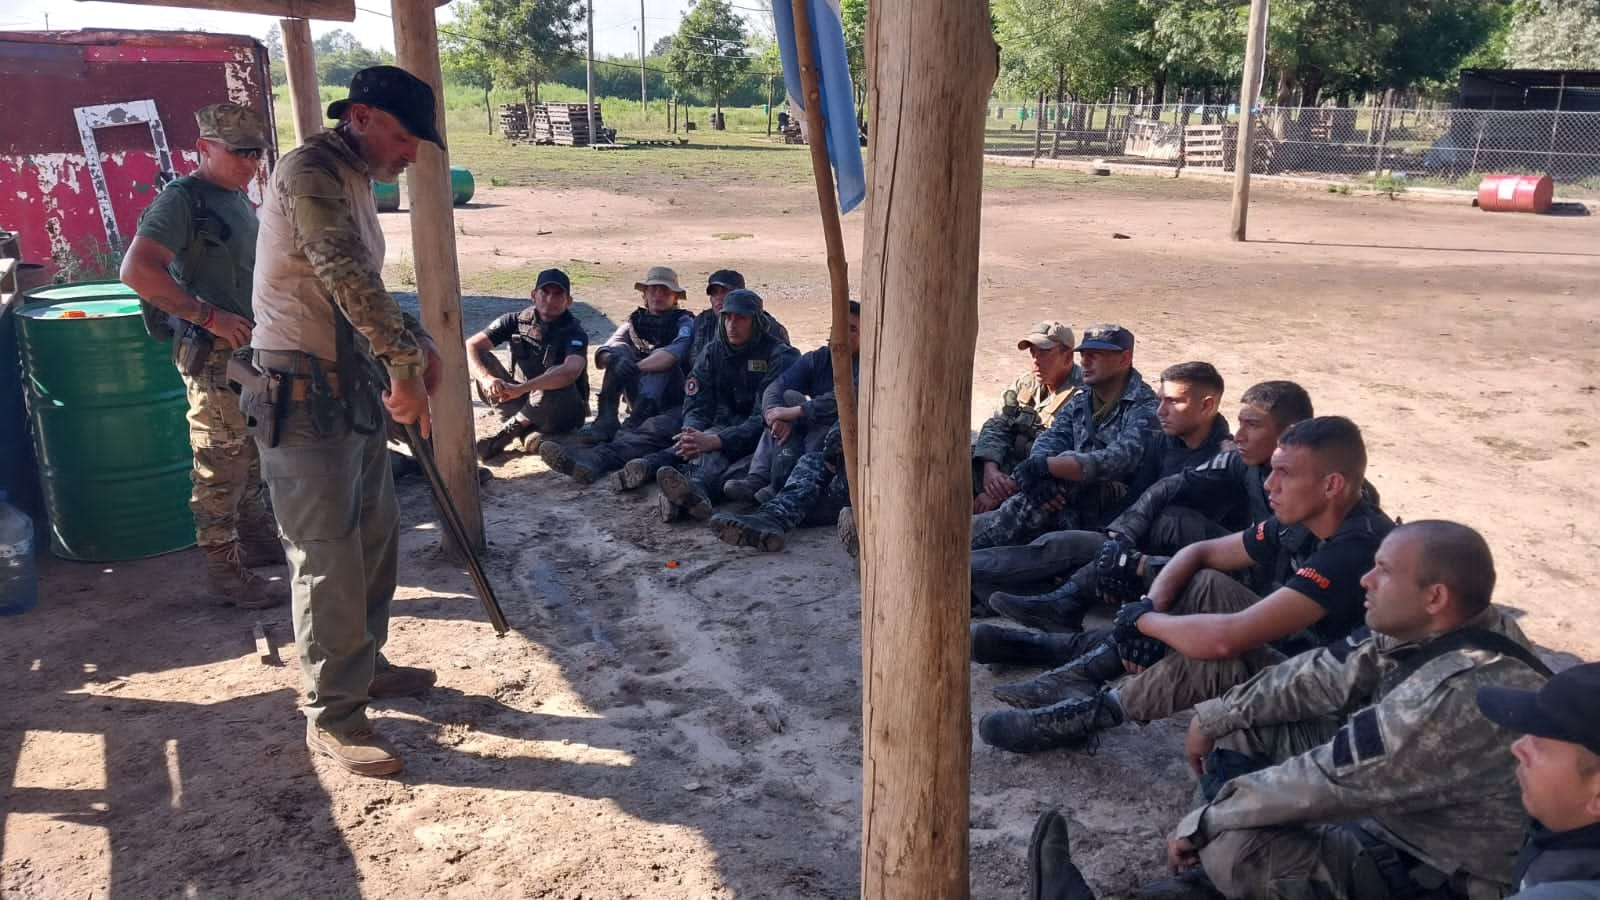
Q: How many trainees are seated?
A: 12